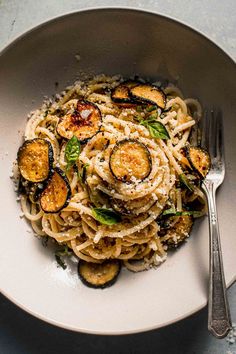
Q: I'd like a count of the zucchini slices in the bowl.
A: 9